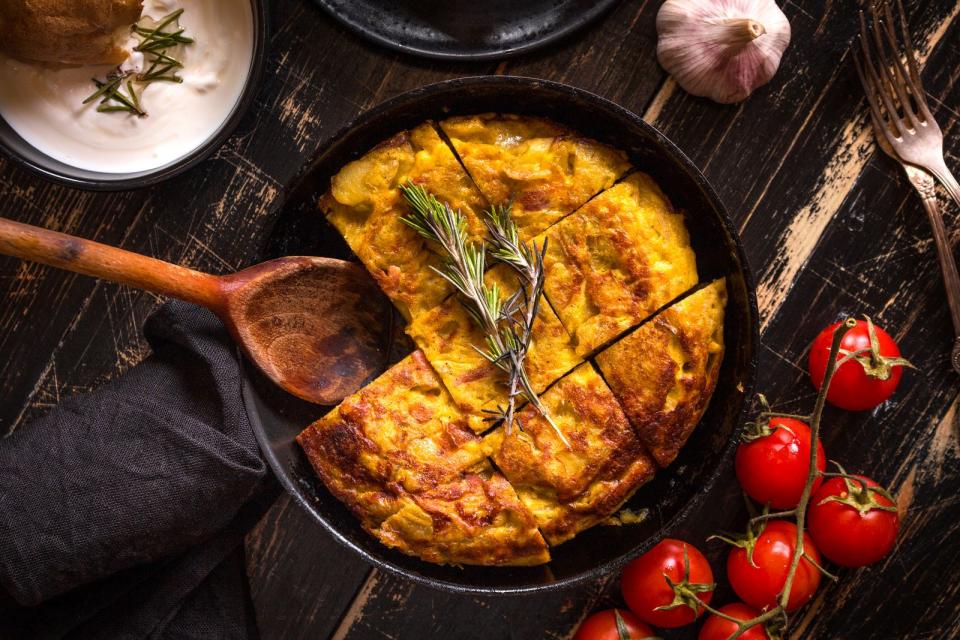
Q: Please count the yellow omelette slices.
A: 7